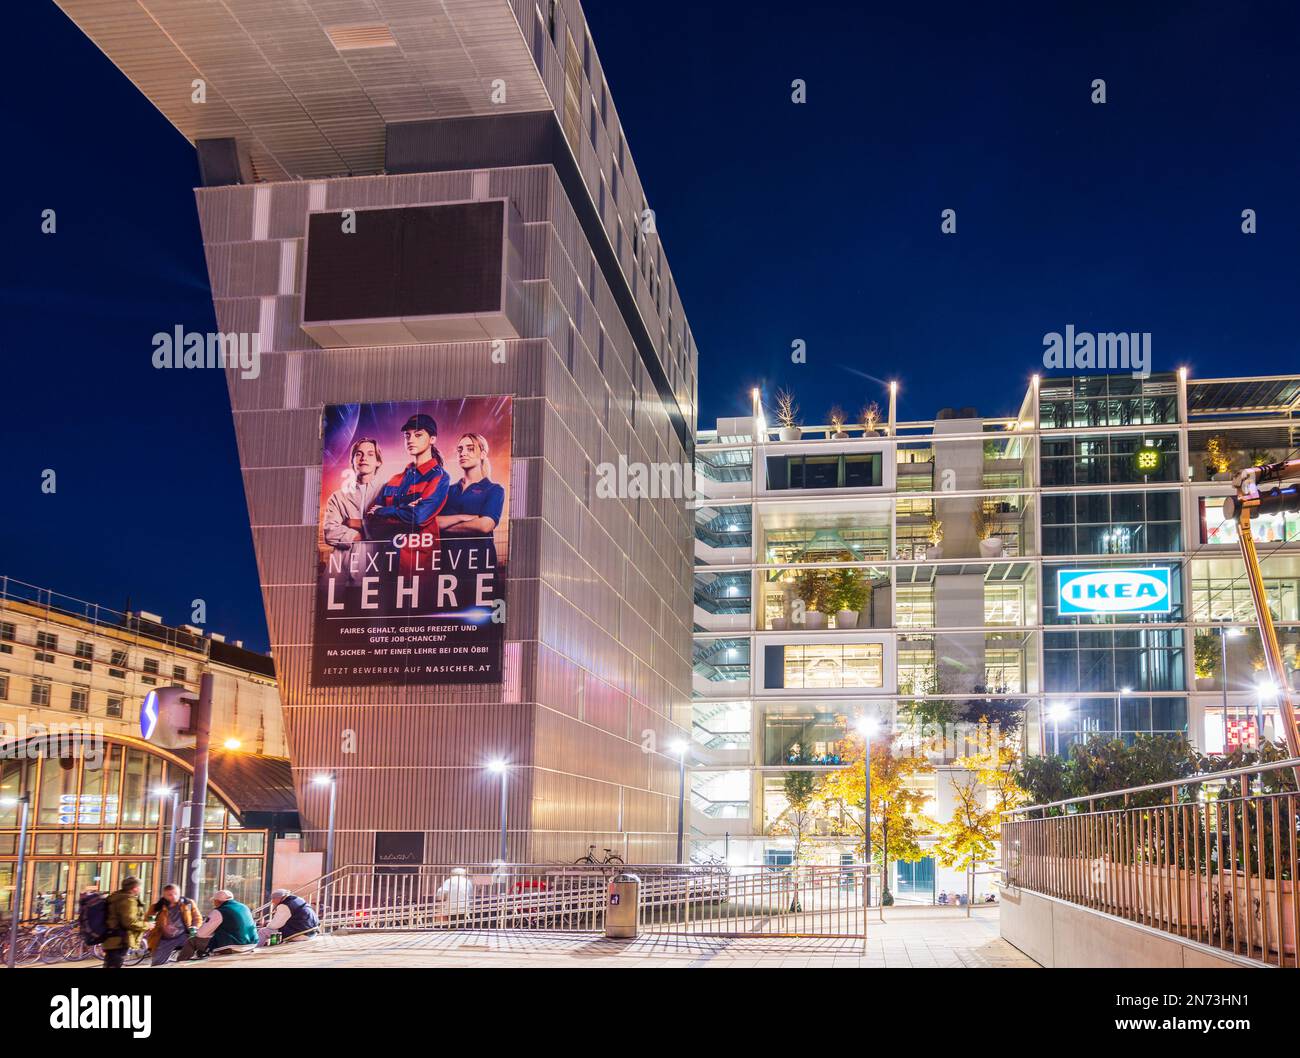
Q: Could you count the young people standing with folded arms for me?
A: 3